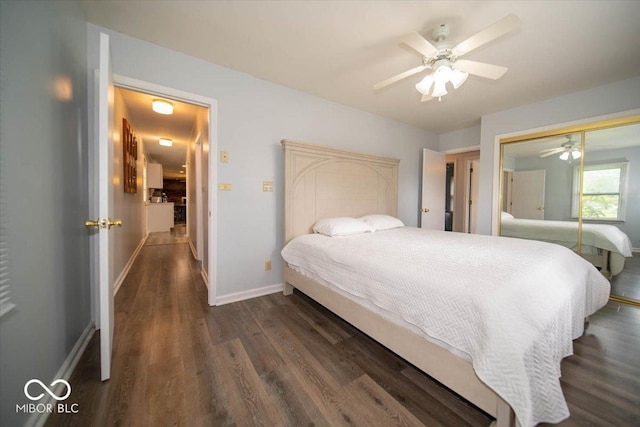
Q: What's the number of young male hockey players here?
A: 0